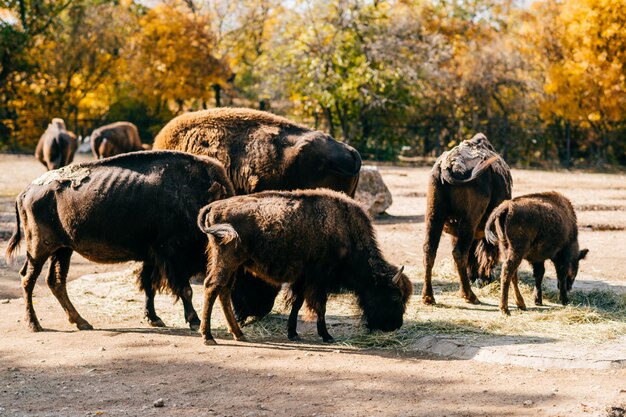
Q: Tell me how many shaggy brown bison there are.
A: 7